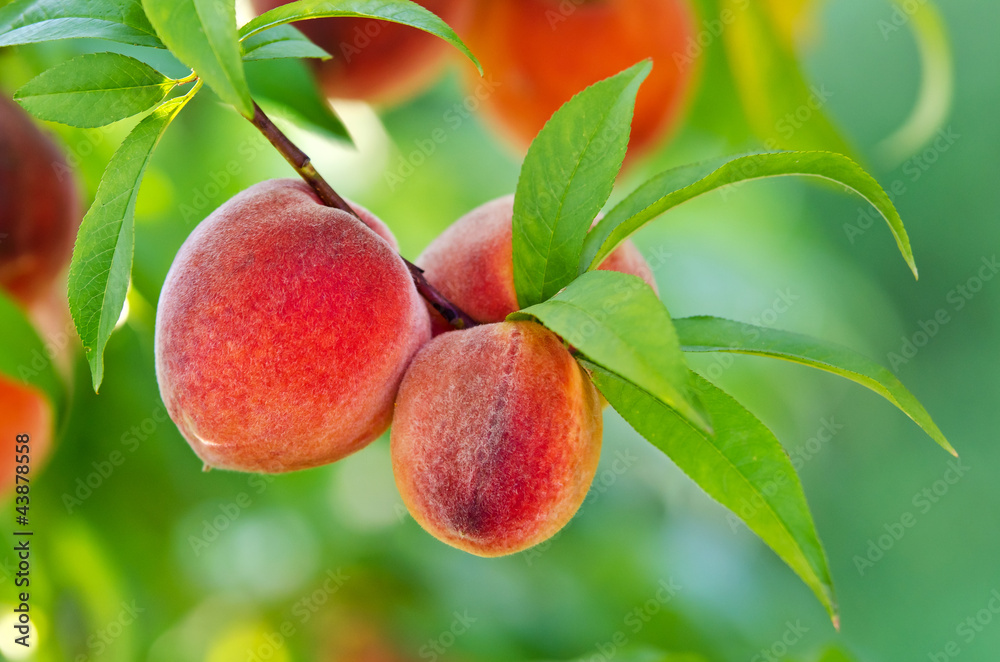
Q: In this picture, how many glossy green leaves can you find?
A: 11